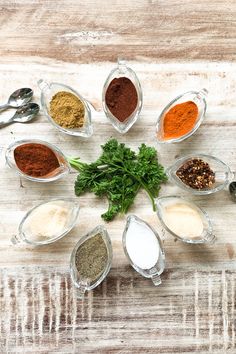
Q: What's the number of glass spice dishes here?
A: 9